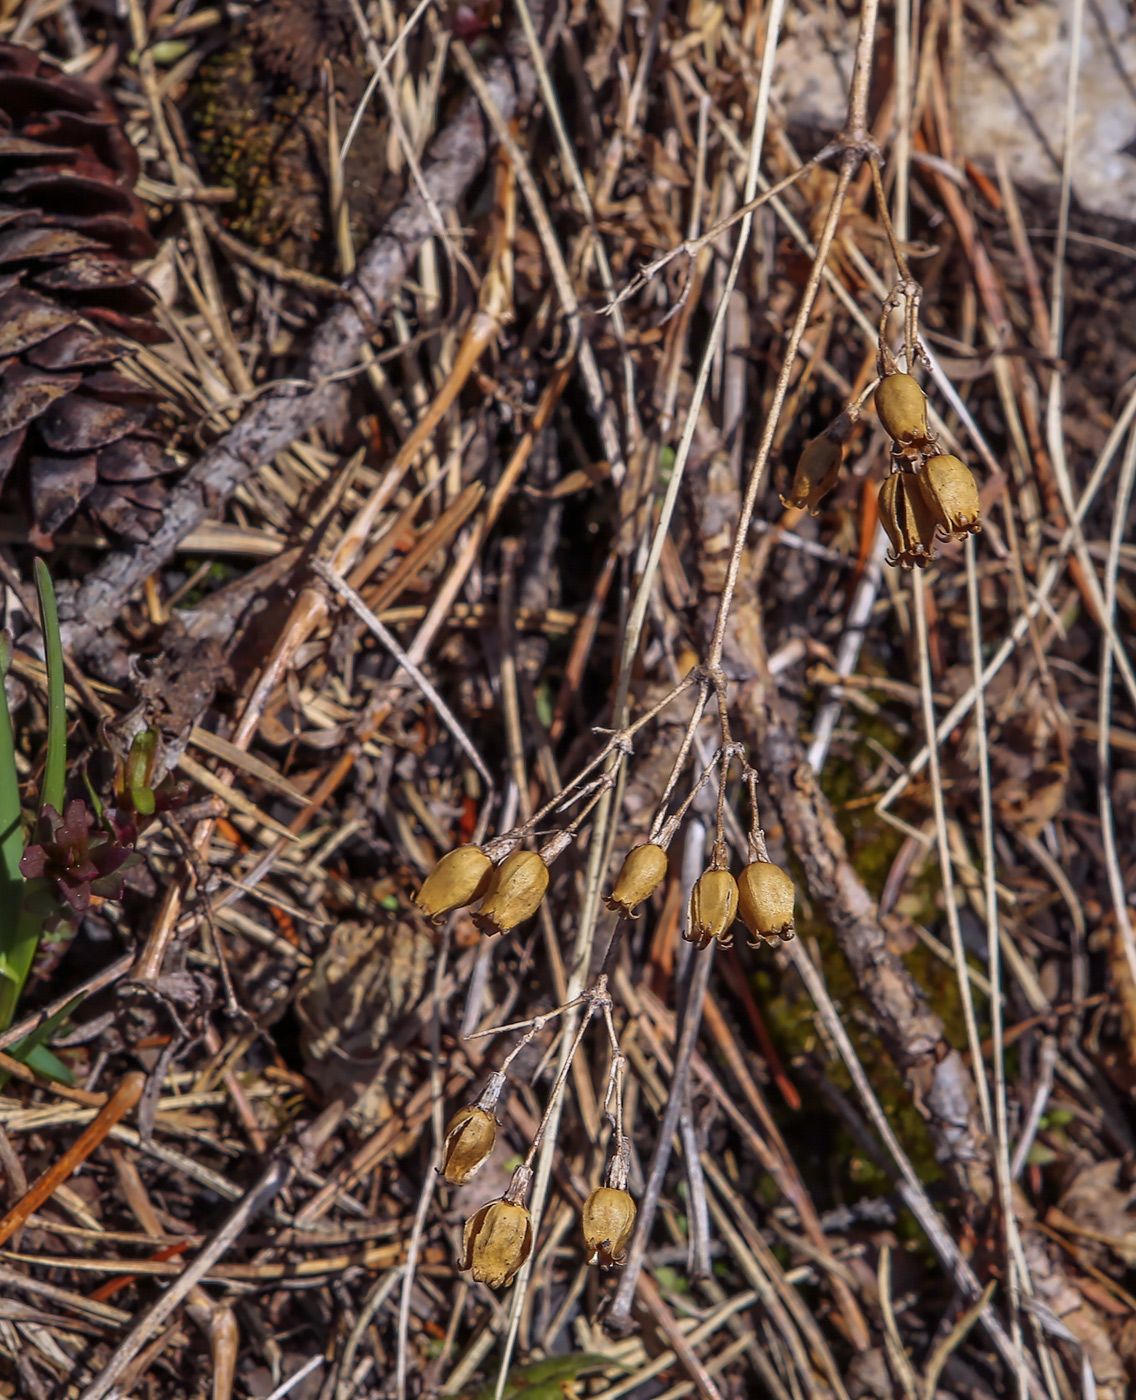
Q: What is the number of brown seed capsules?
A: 12